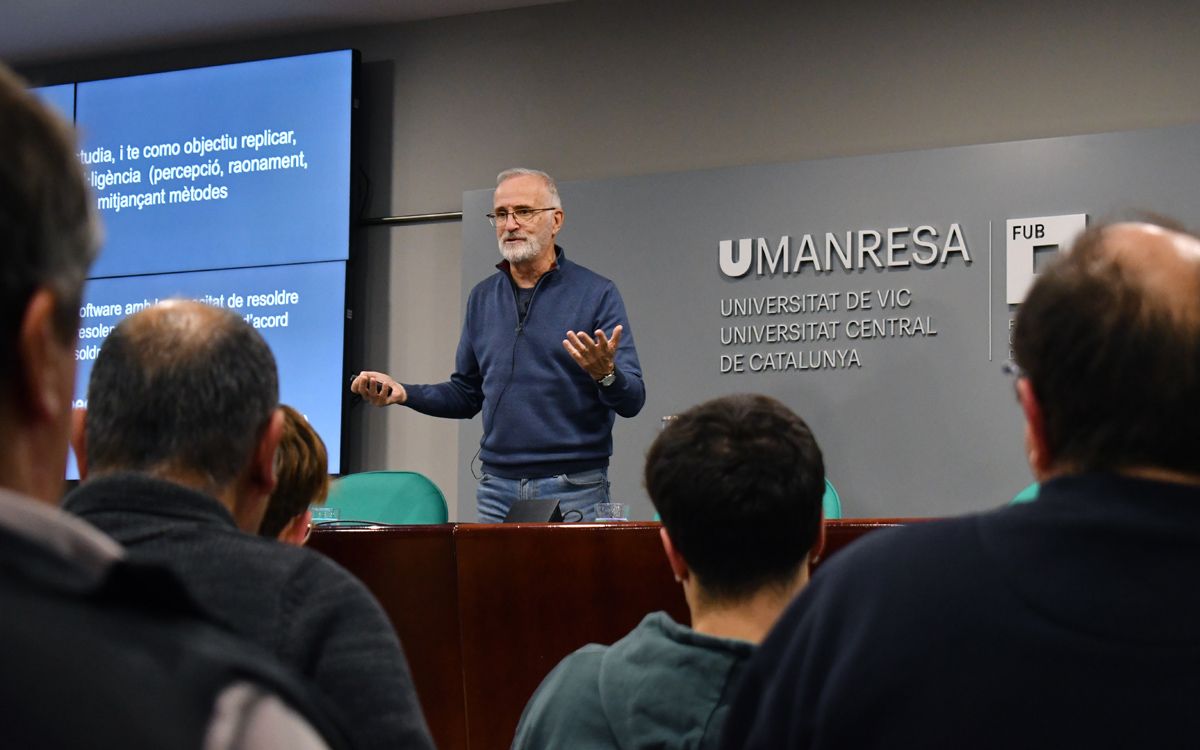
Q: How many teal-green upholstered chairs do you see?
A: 3